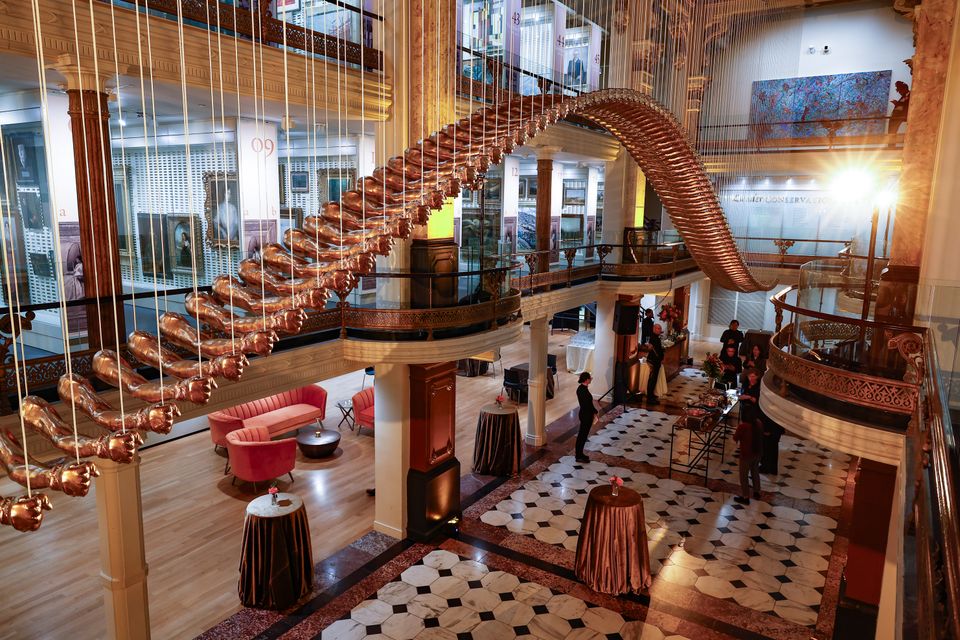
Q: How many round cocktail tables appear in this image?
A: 3